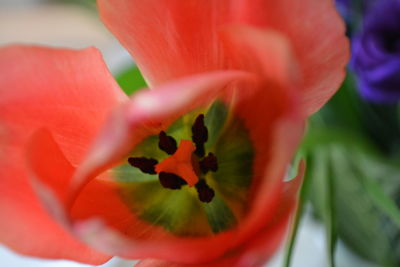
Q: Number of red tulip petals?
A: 6